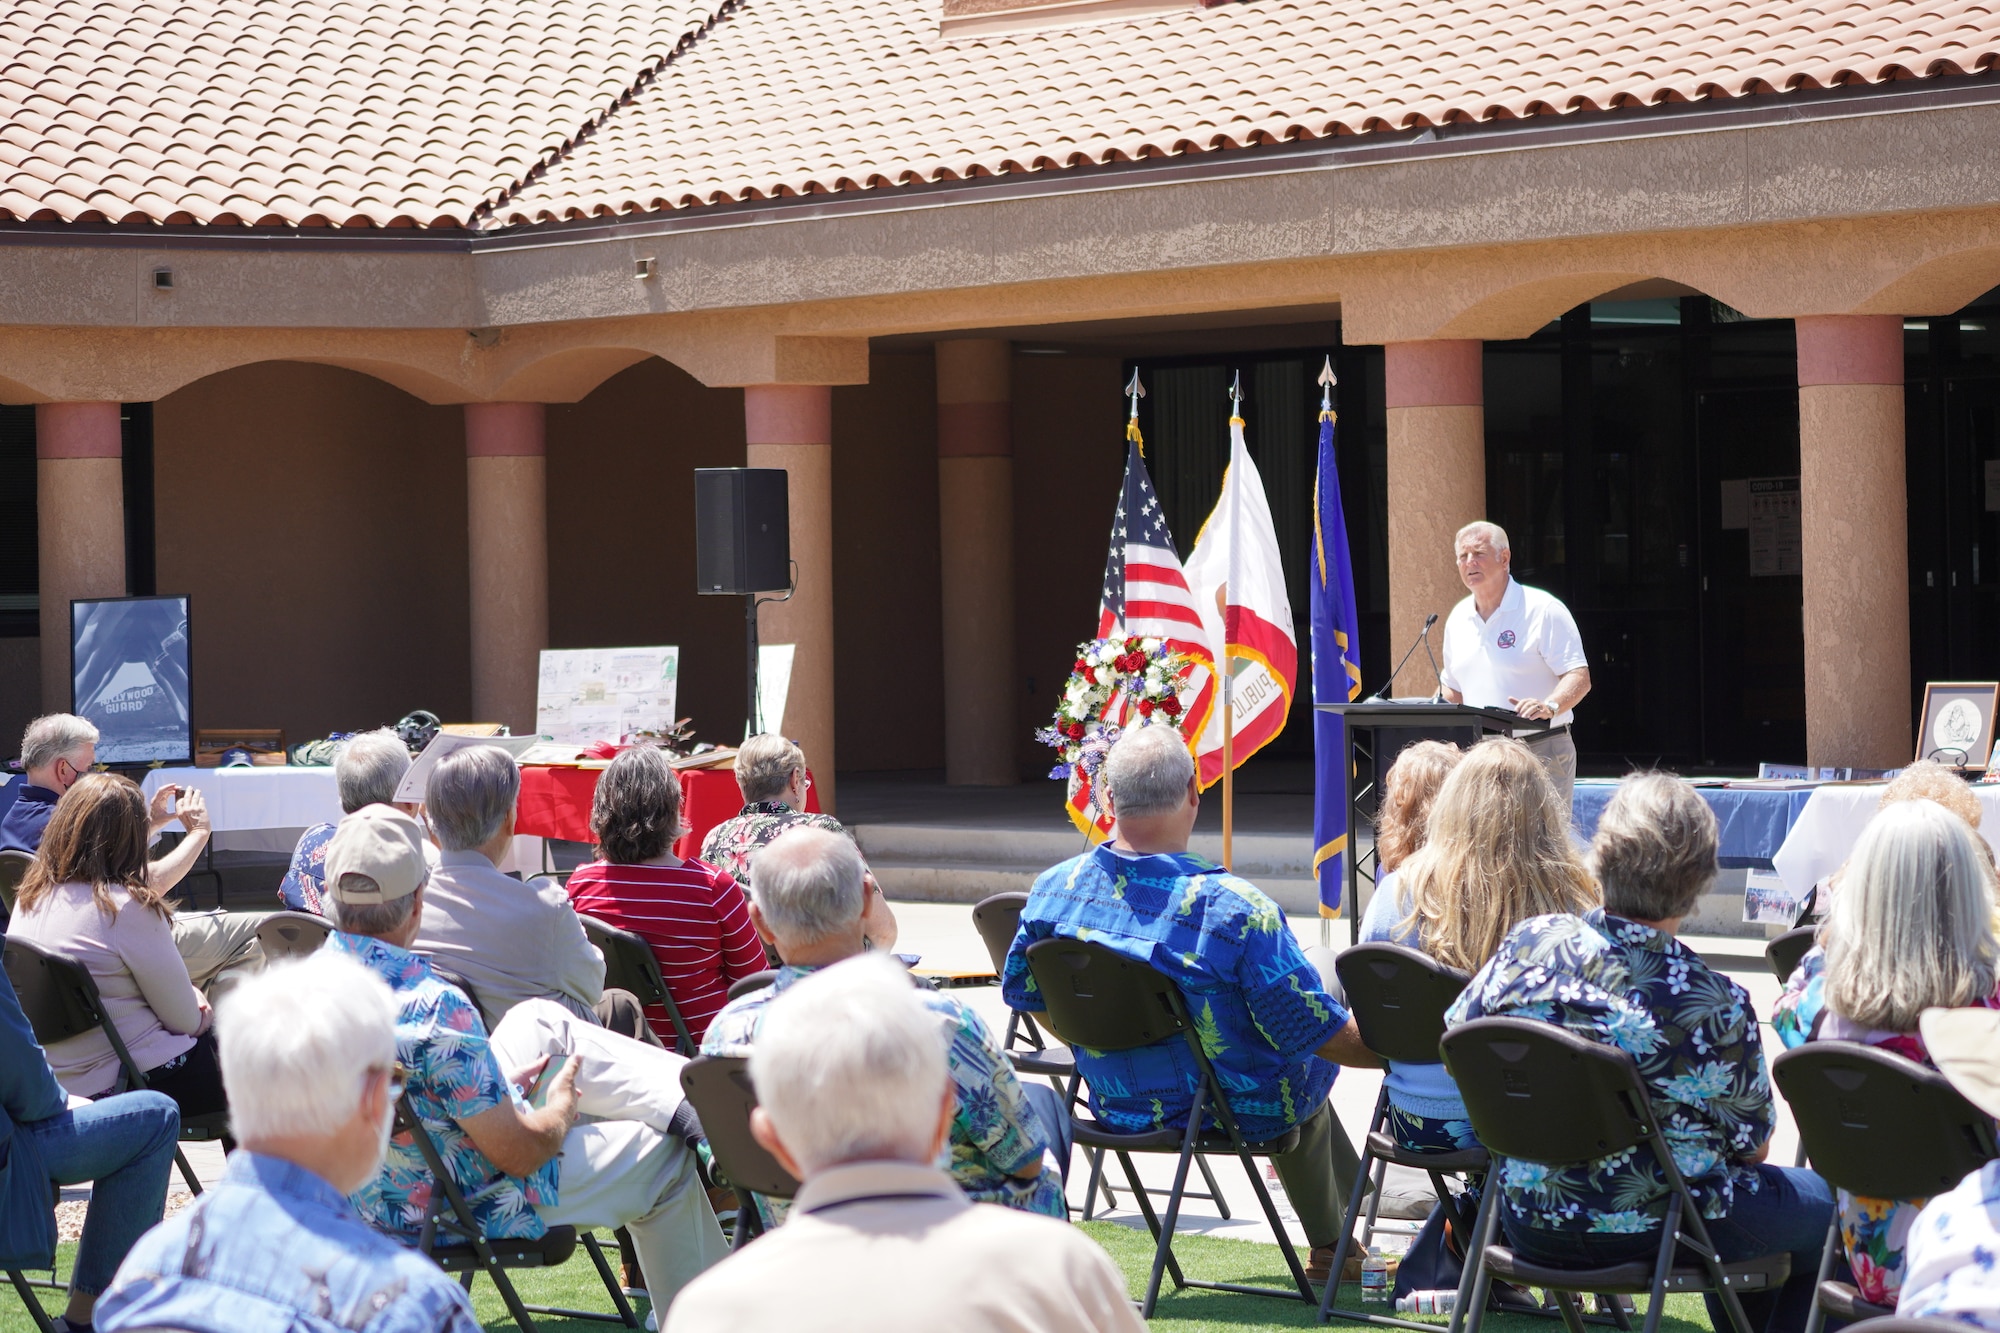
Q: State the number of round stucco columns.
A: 6